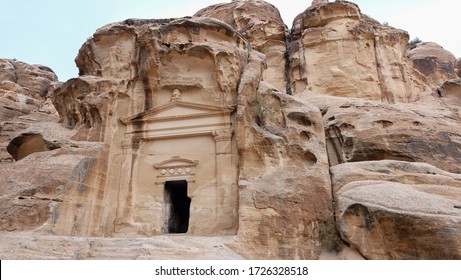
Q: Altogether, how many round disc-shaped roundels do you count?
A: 4